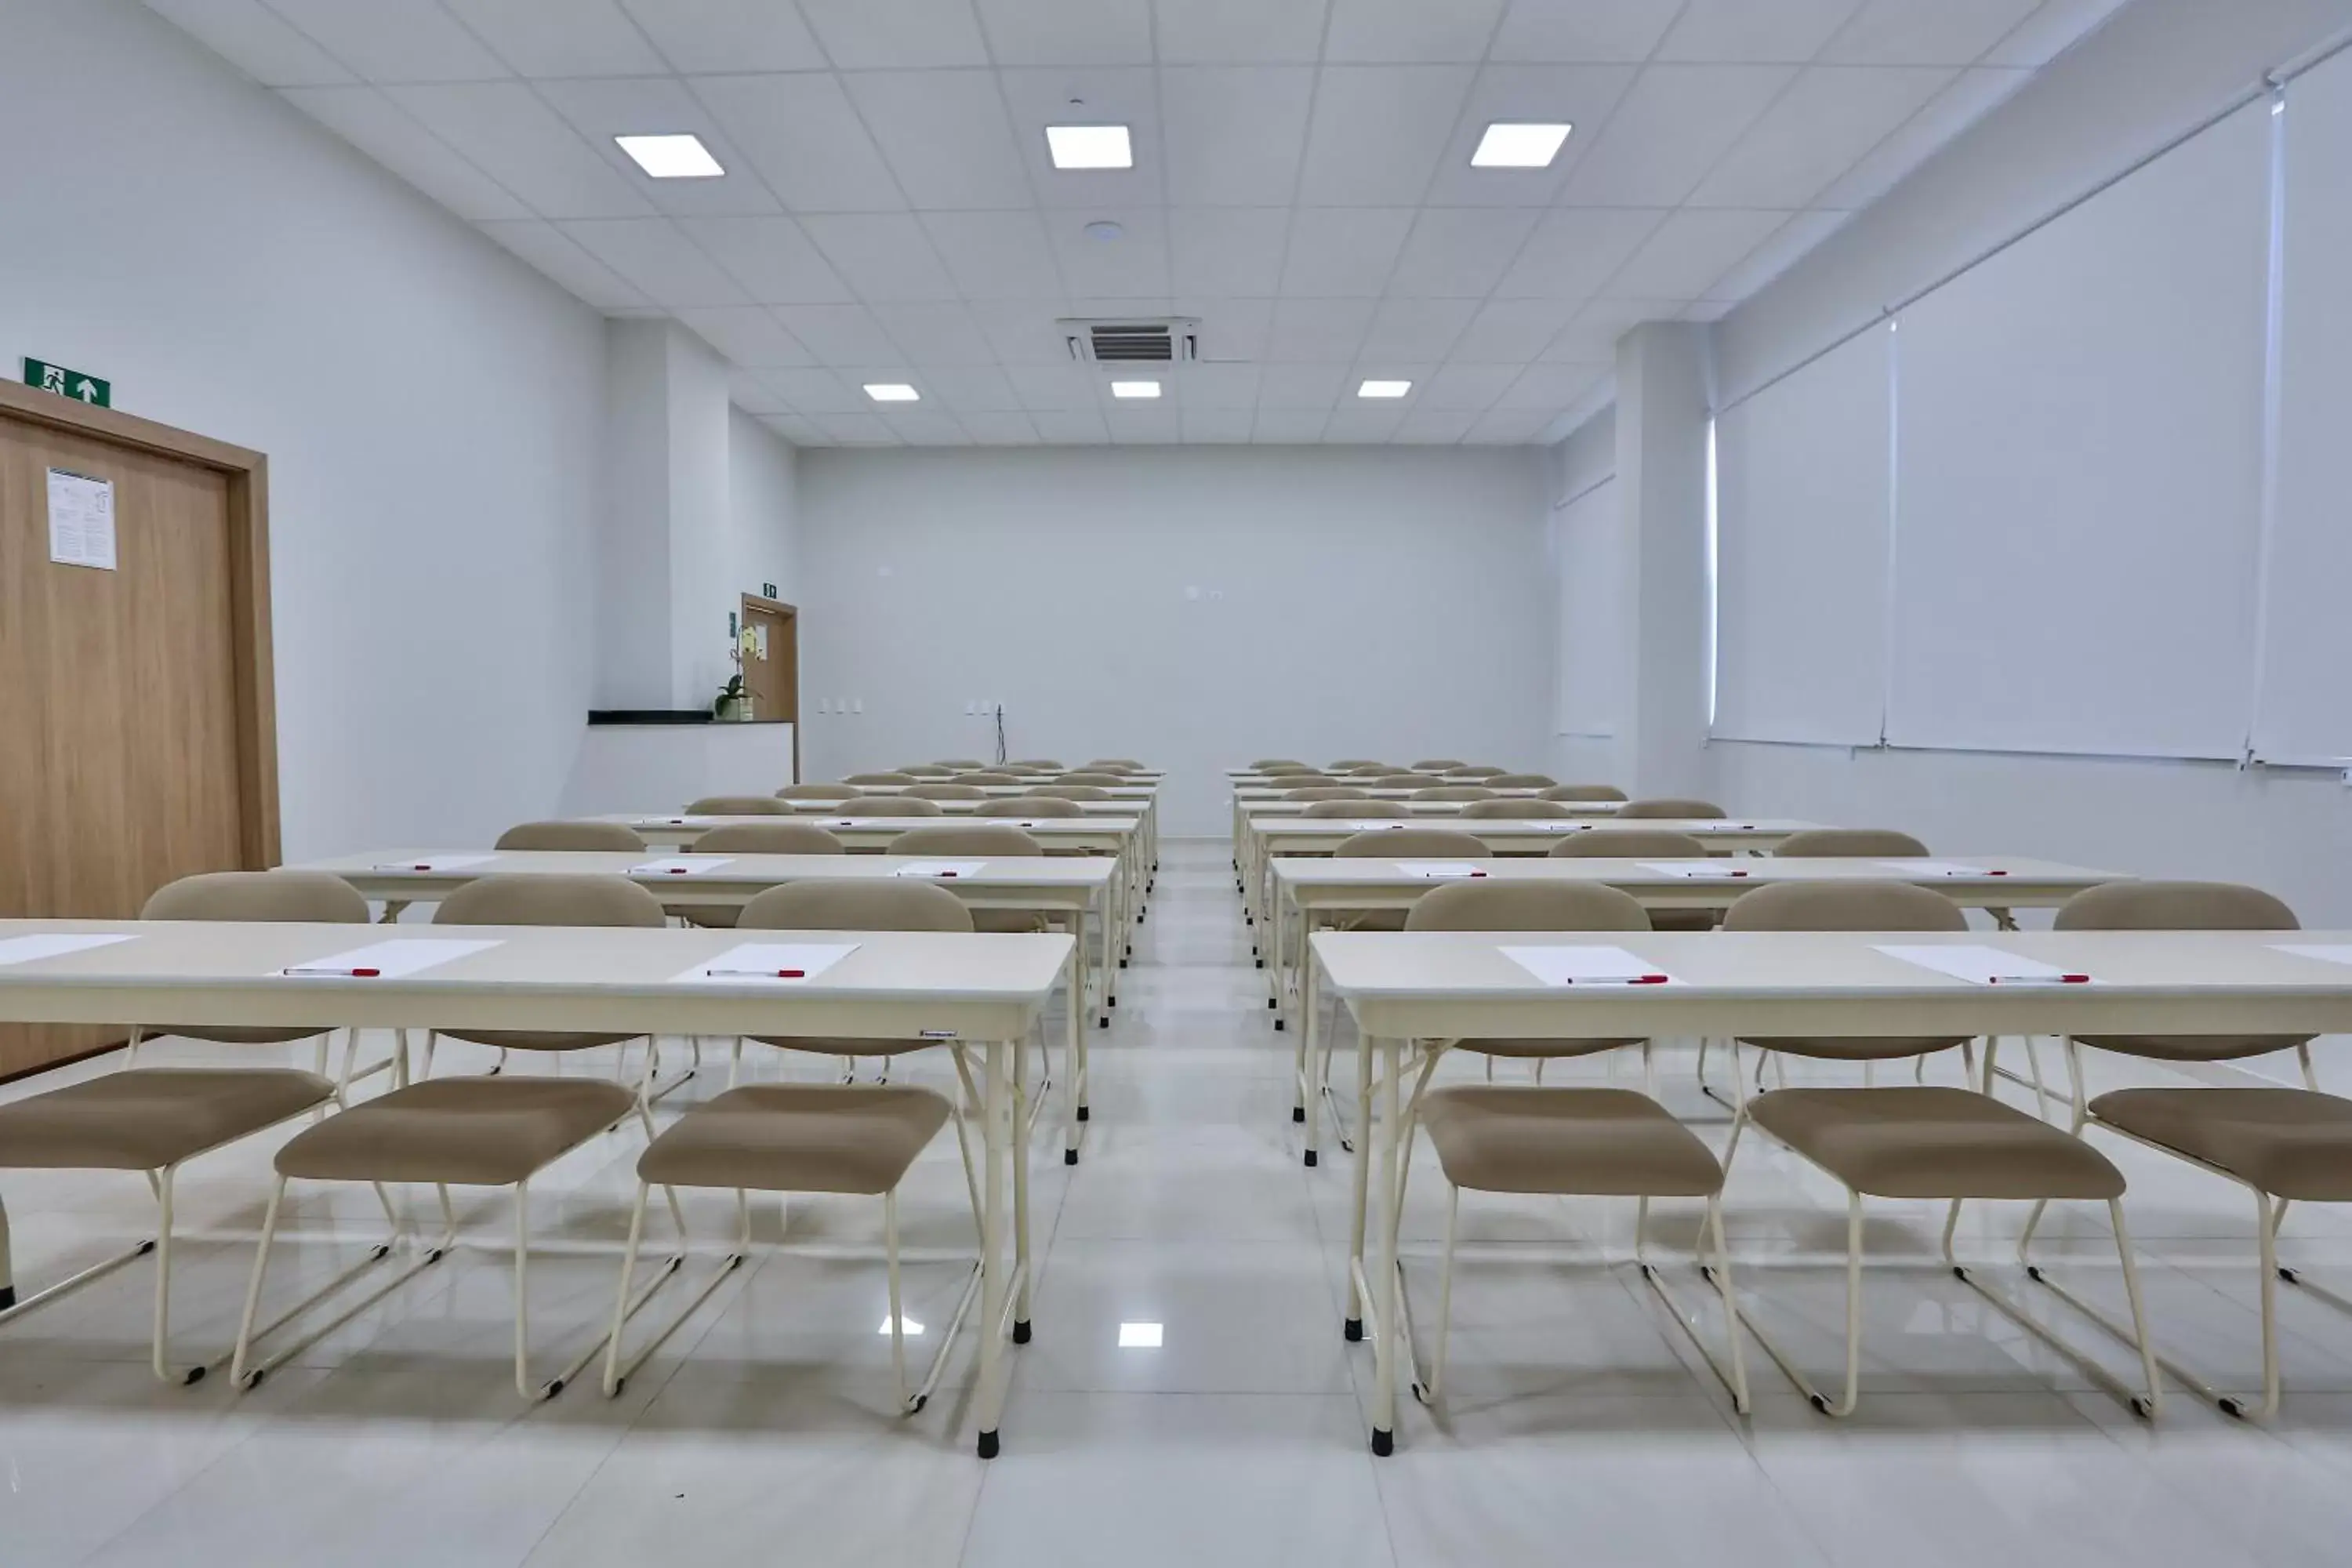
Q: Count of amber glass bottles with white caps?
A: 0